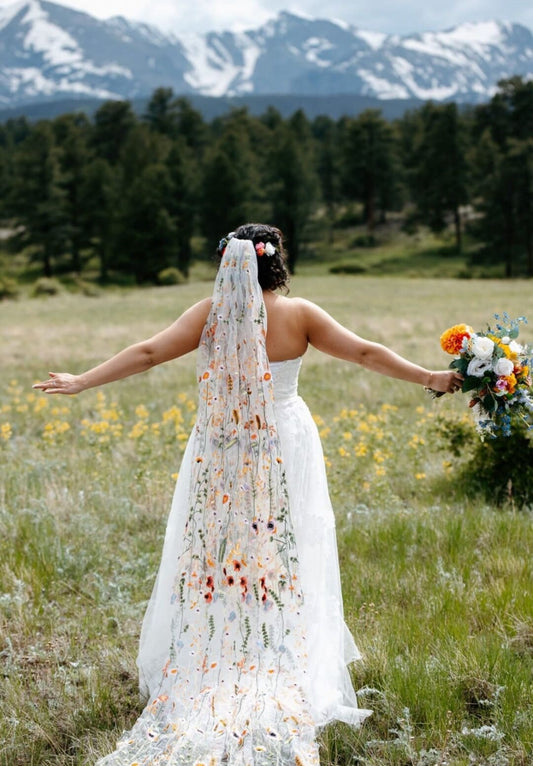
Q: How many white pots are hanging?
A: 0